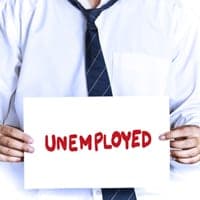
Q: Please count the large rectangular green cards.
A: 0